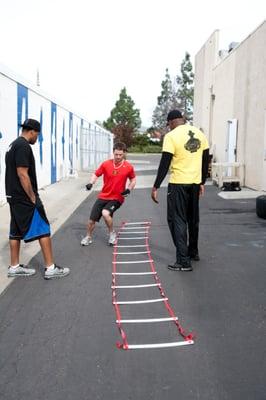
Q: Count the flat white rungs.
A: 12